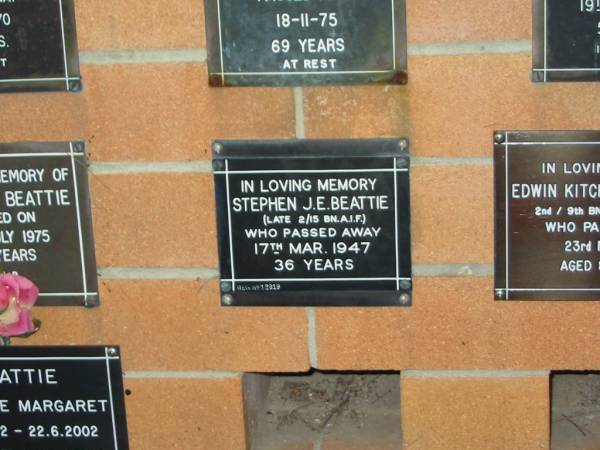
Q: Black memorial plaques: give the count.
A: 7